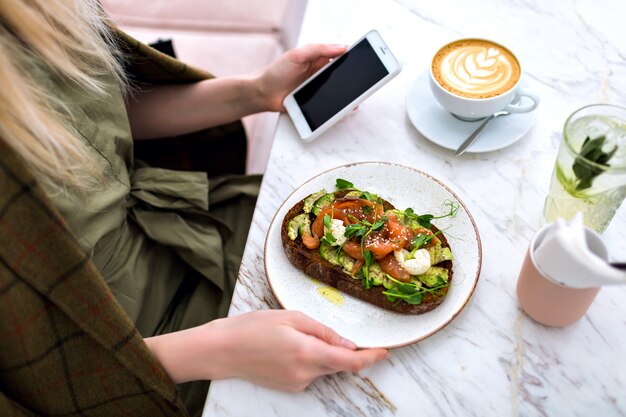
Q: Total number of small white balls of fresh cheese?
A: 2